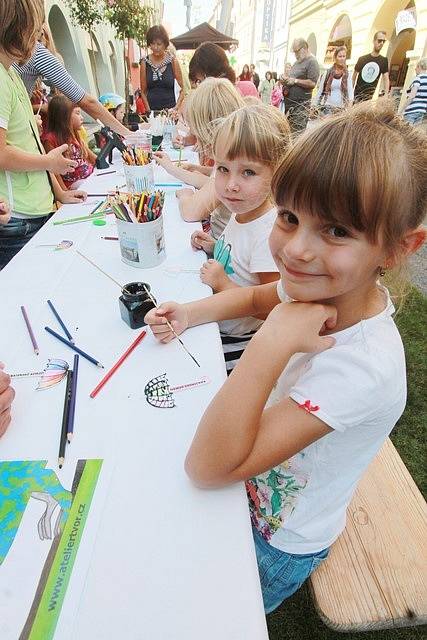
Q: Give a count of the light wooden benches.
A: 1